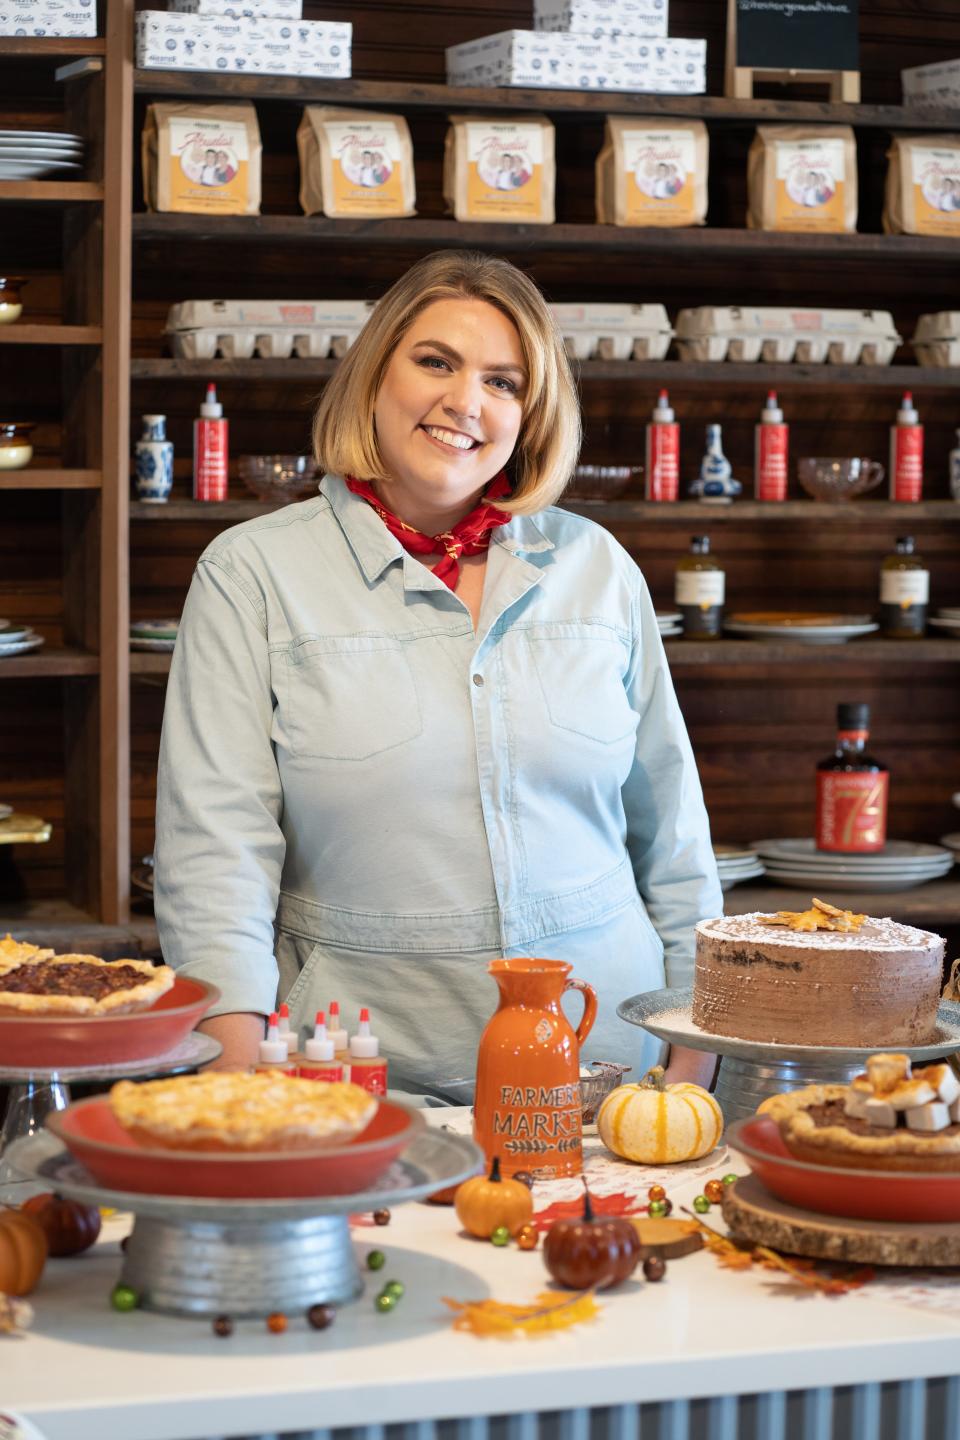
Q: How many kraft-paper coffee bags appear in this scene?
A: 6